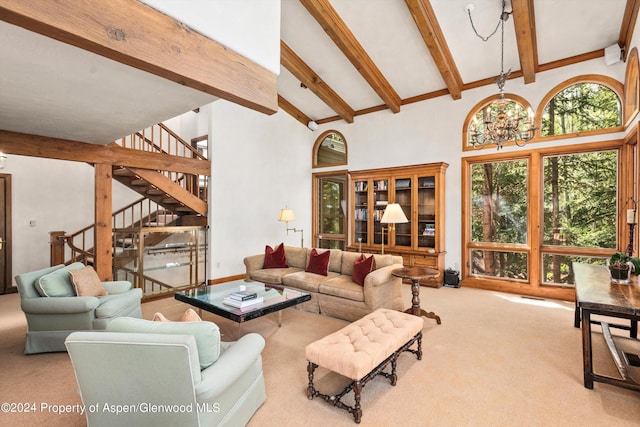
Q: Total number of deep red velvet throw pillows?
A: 3